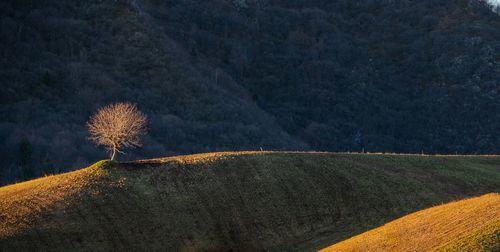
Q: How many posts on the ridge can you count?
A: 4